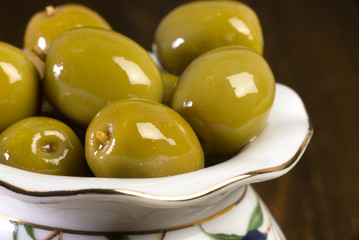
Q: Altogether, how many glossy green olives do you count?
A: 8